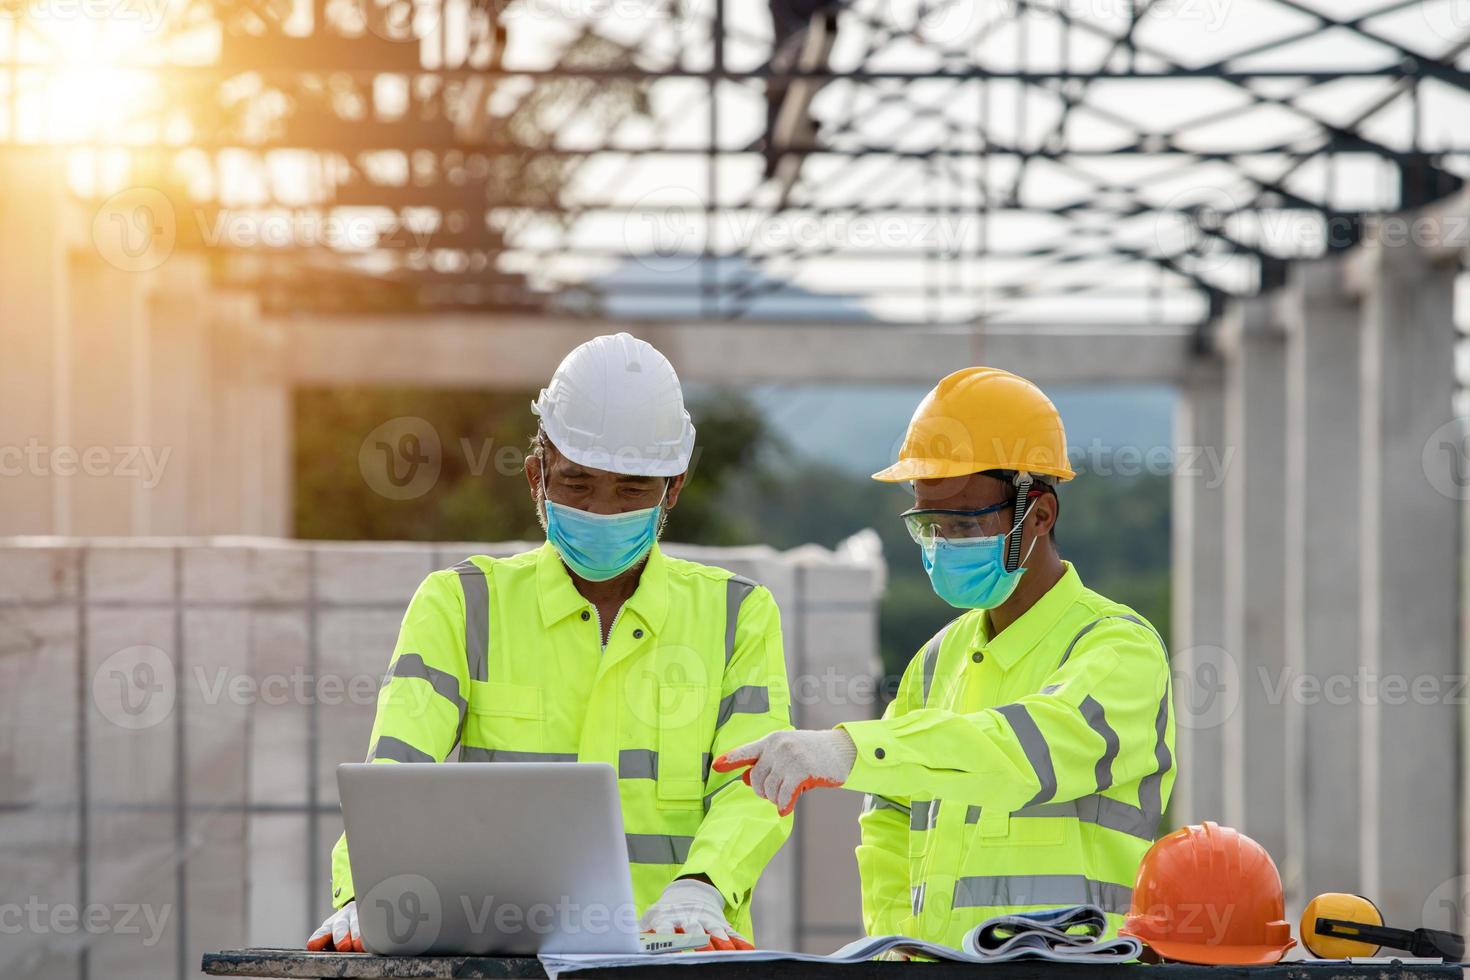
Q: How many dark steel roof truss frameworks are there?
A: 1